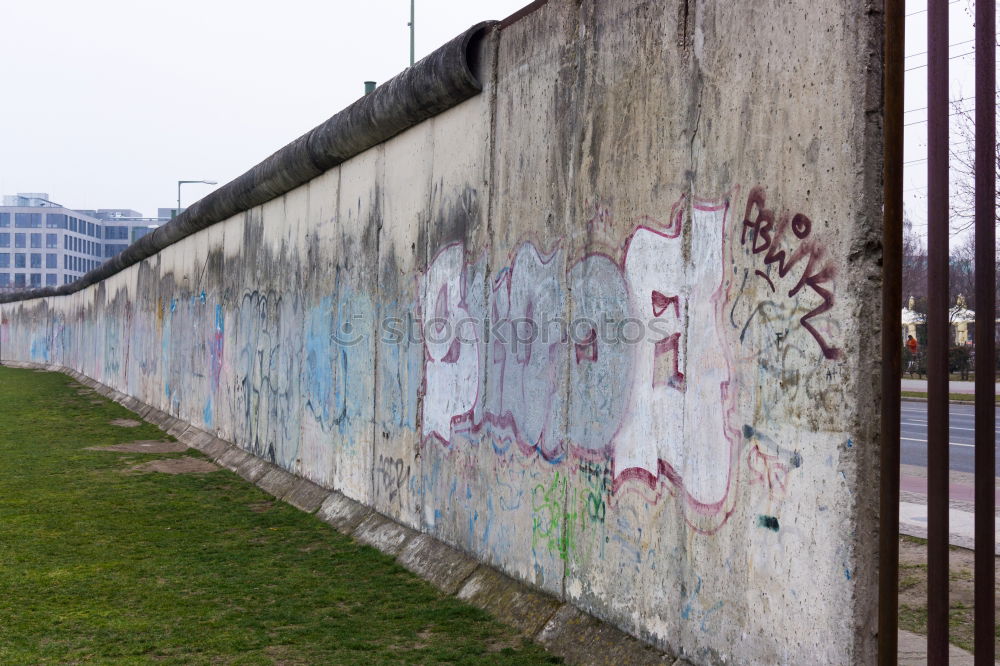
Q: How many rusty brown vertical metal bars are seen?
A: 3